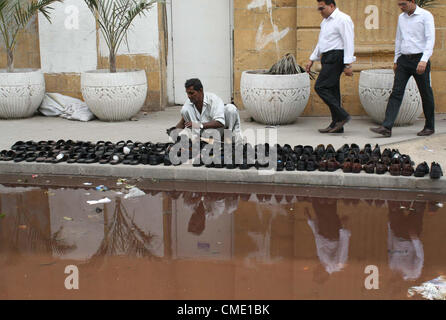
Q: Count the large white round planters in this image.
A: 4